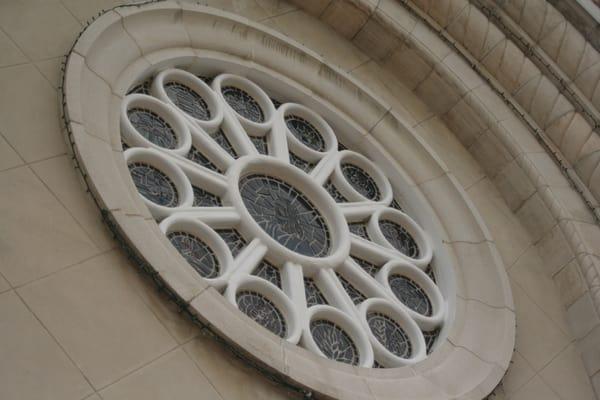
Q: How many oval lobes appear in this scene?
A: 12